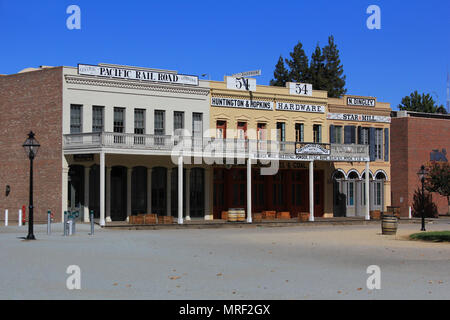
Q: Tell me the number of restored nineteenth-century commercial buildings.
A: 3